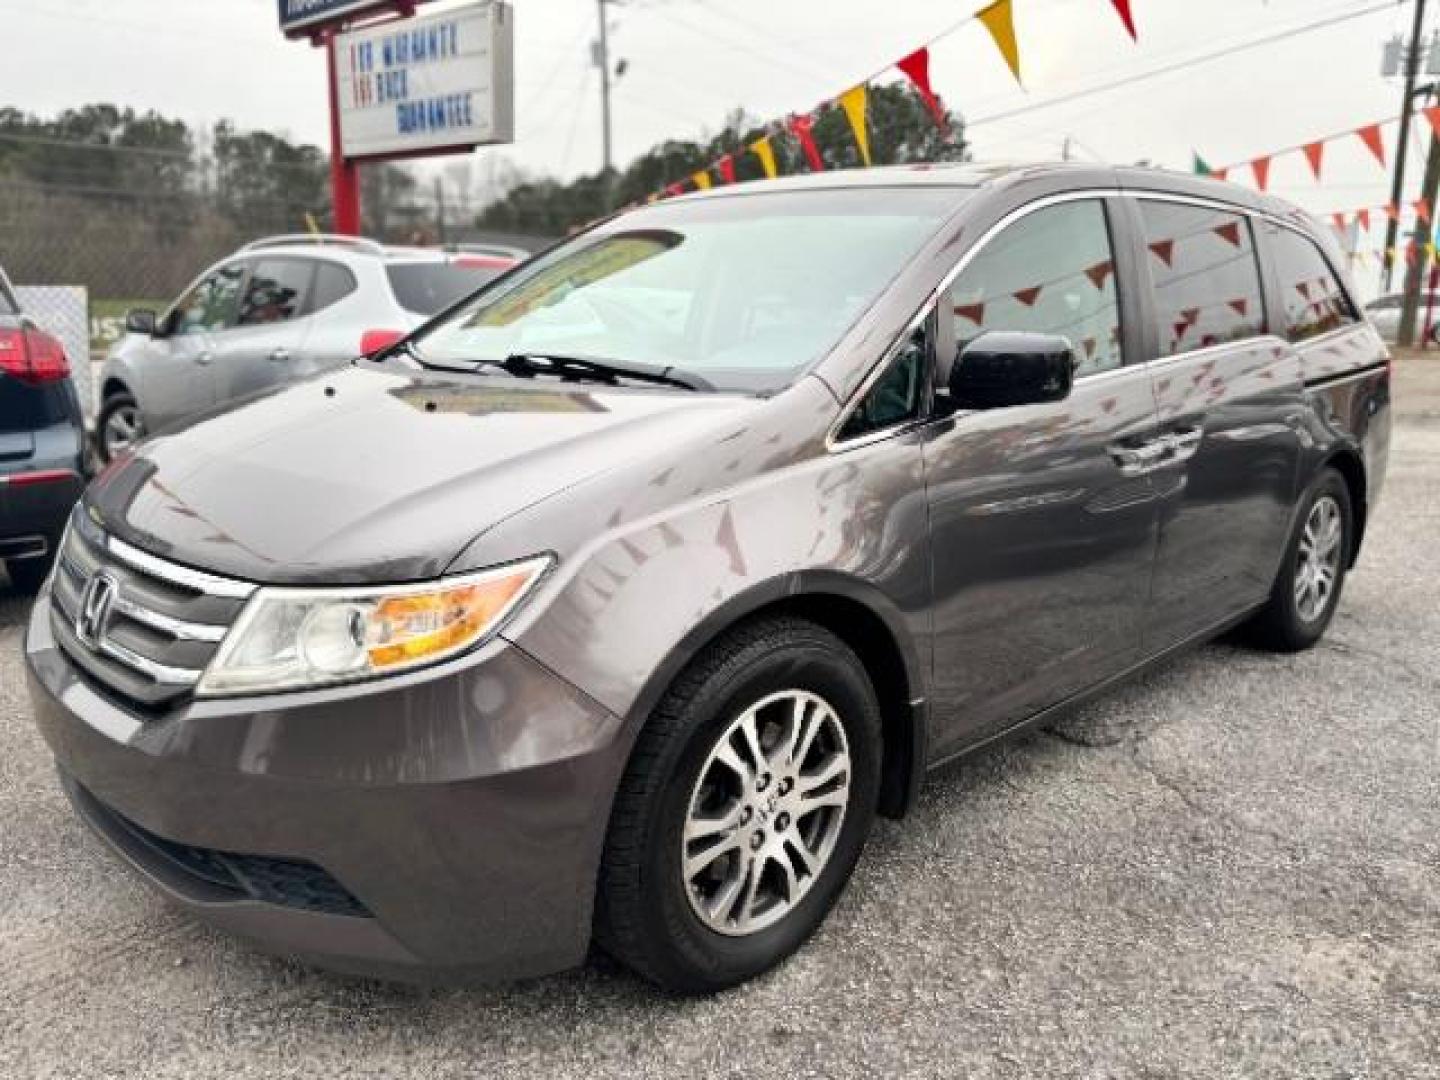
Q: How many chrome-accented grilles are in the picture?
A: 1